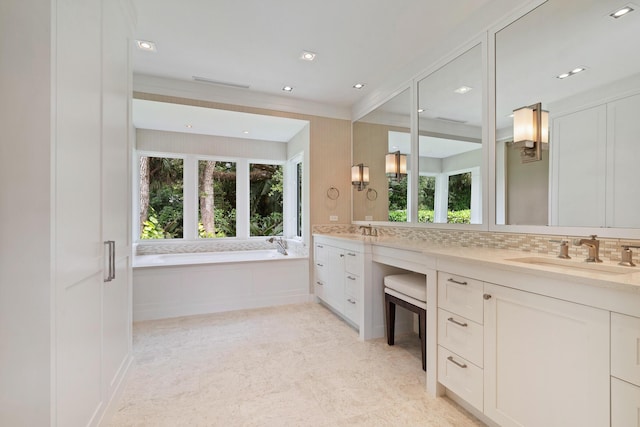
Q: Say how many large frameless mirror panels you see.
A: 3